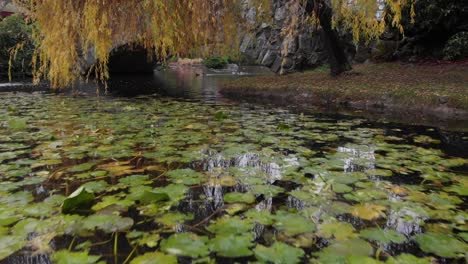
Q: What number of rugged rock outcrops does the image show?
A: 1